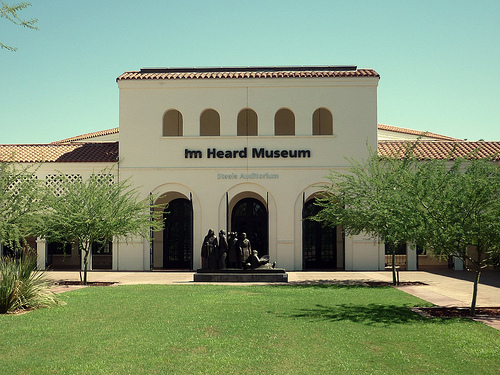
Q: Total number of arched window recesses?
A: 5